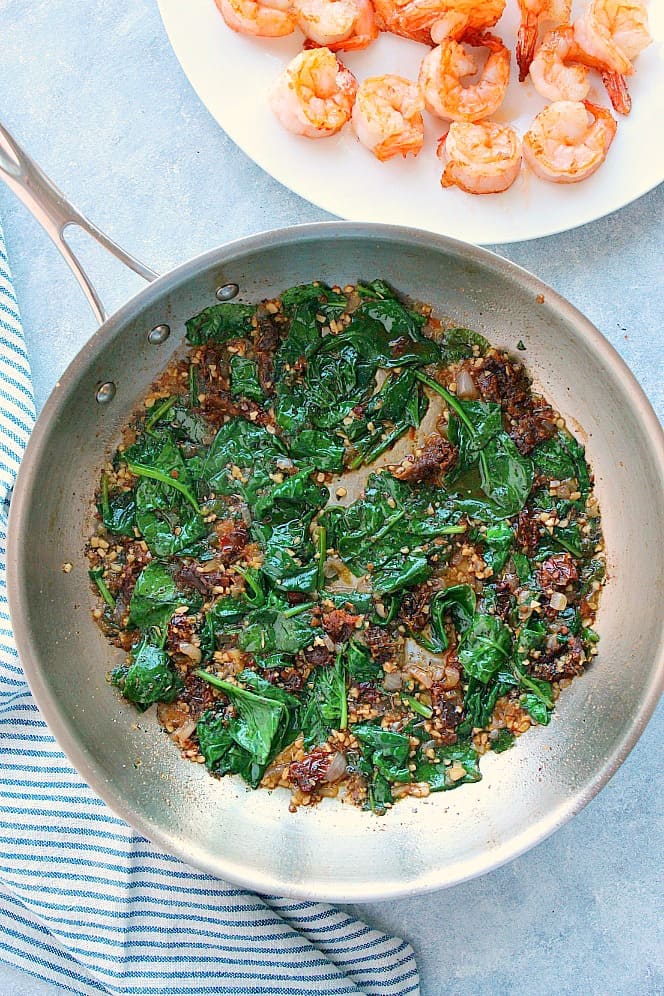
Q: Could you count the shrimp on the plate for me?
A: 12